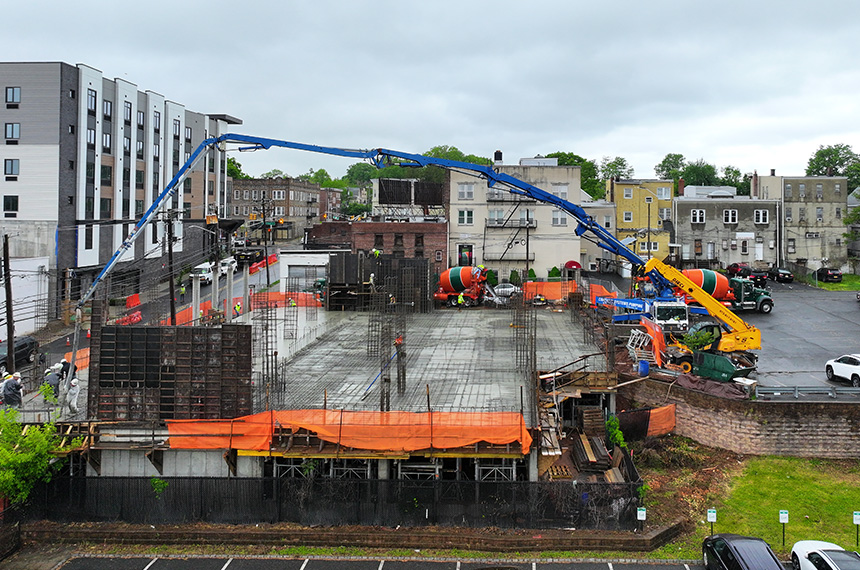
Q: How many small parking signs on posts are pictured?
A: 4